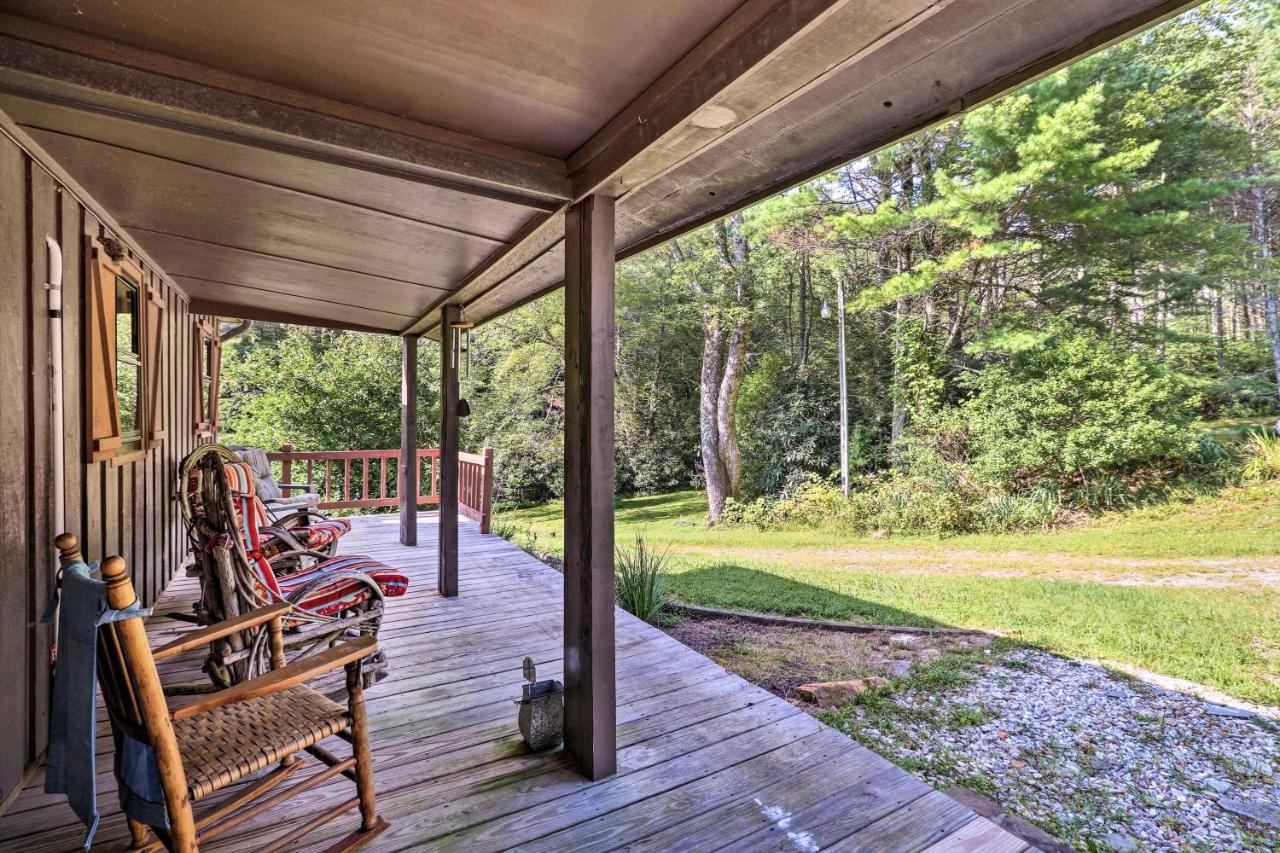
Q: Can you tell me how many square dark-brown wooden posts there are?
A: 3